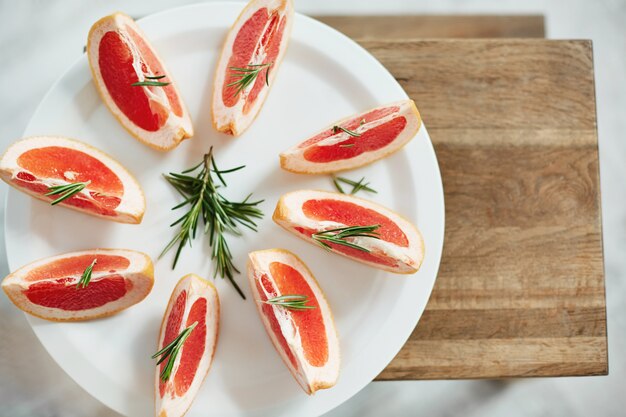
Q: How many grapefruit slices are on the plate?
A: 8